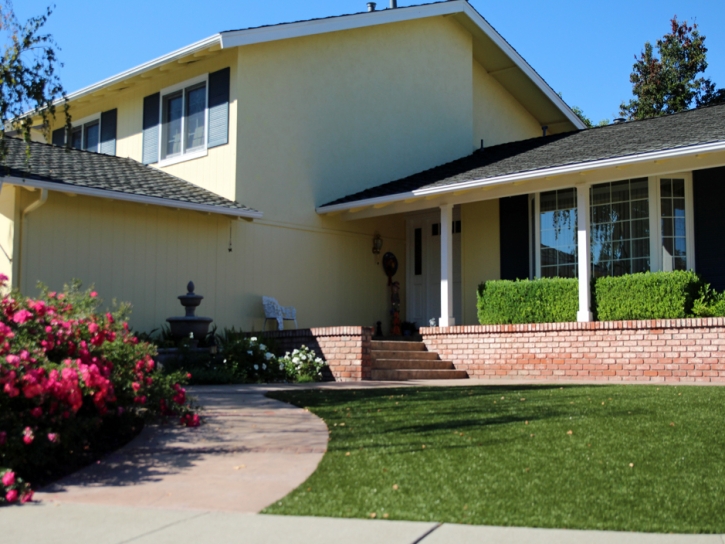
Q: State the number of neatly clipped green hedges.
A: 2